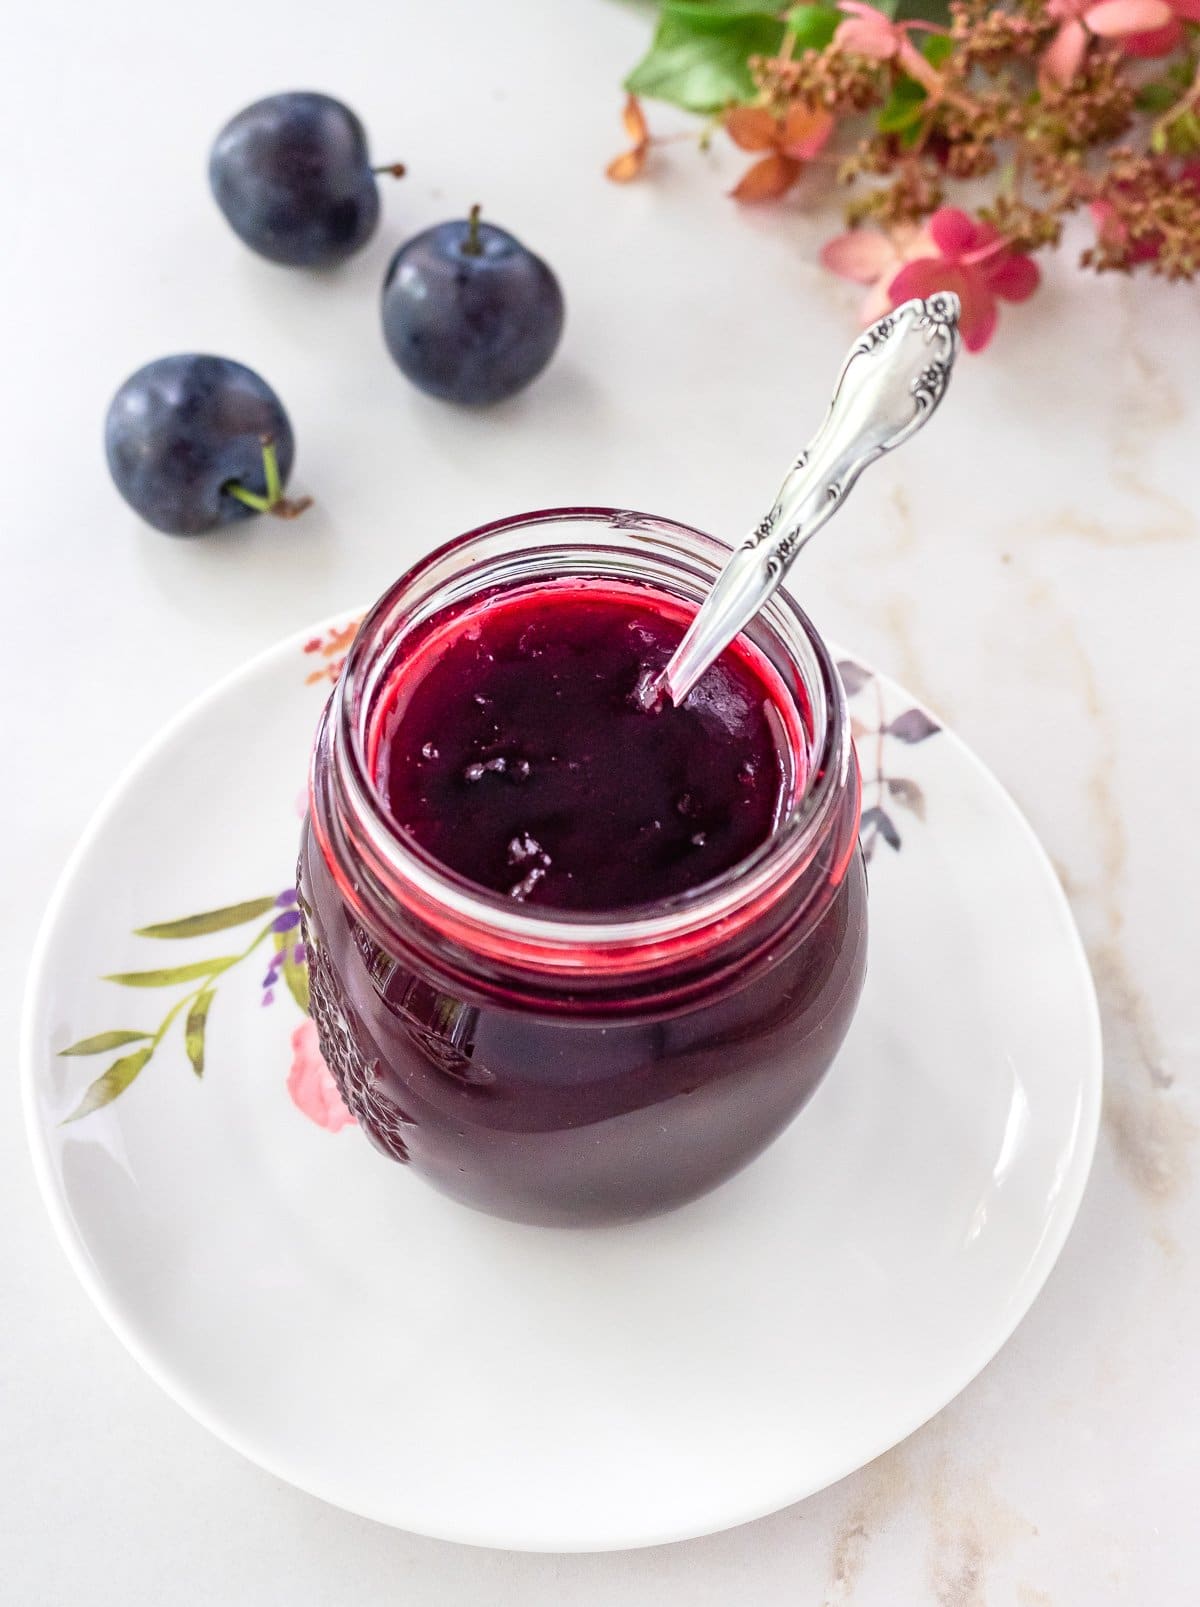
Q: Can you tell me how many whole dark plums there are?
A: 3